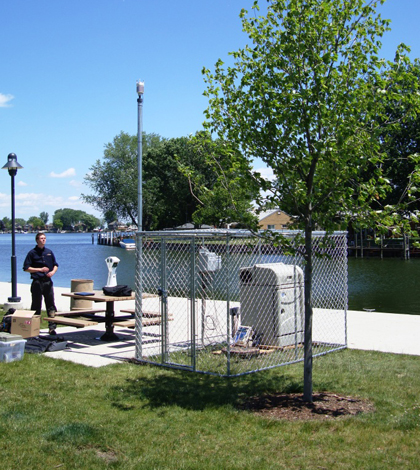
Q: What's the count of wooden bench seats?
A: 4